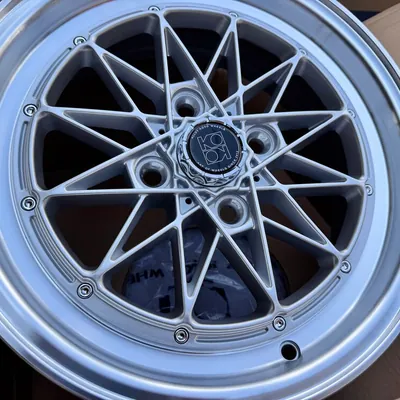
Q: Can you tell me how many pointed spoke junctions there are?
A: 12